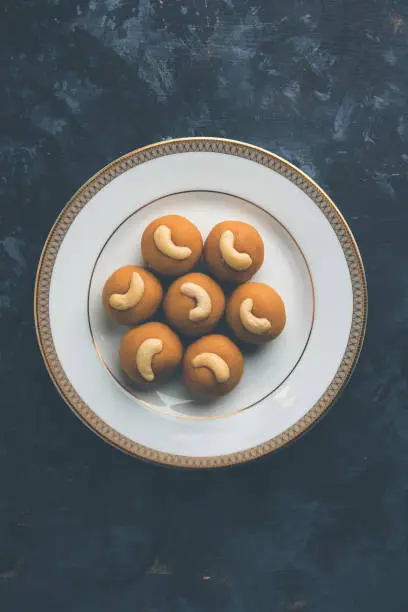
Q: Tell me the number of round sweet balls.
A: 7